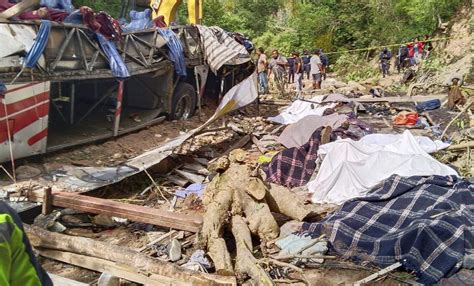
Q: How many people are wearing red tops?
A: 2